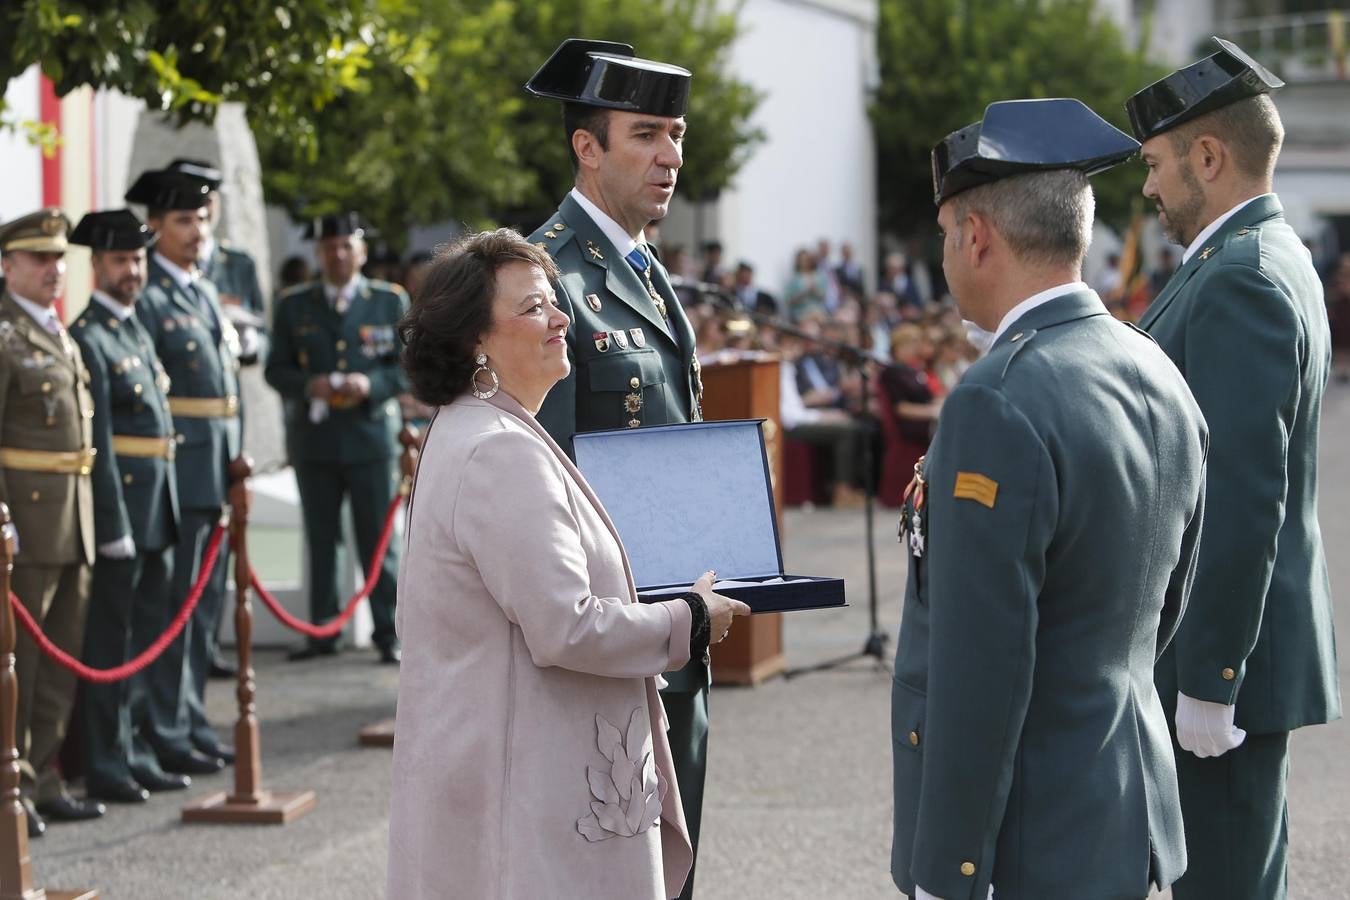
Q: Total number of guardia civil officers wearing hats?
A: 7